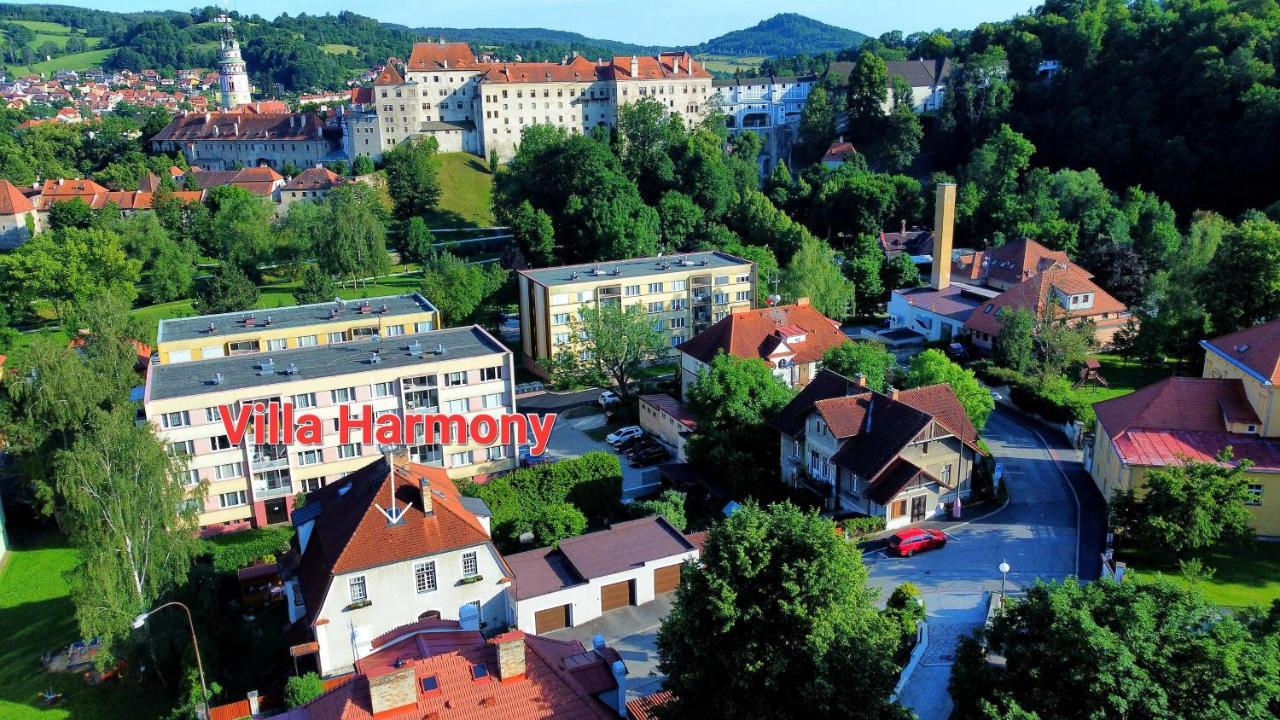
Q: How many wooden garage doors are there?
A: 3